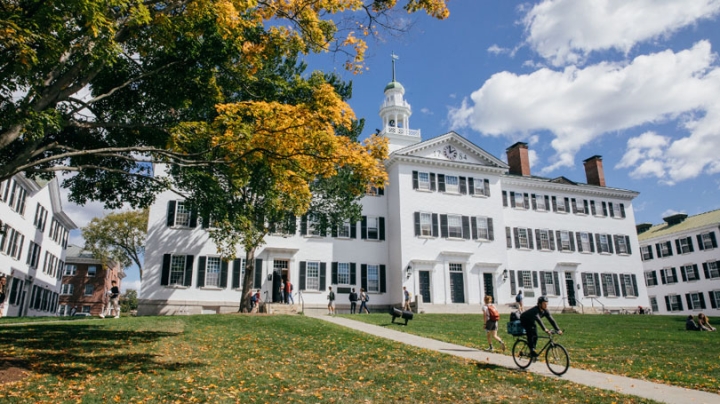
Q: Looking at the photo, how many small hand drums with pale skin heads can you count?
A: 0